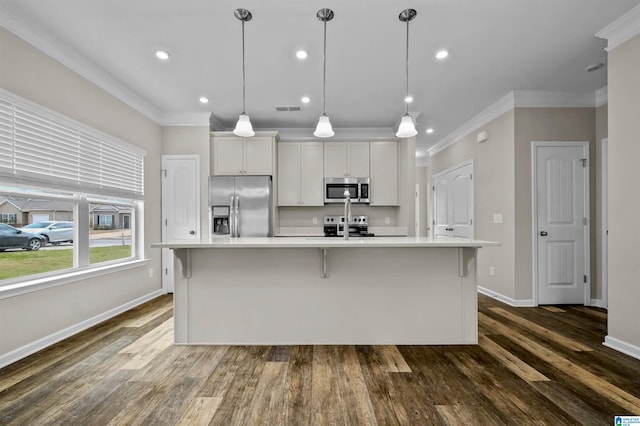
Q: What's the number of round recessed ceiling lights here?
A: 7